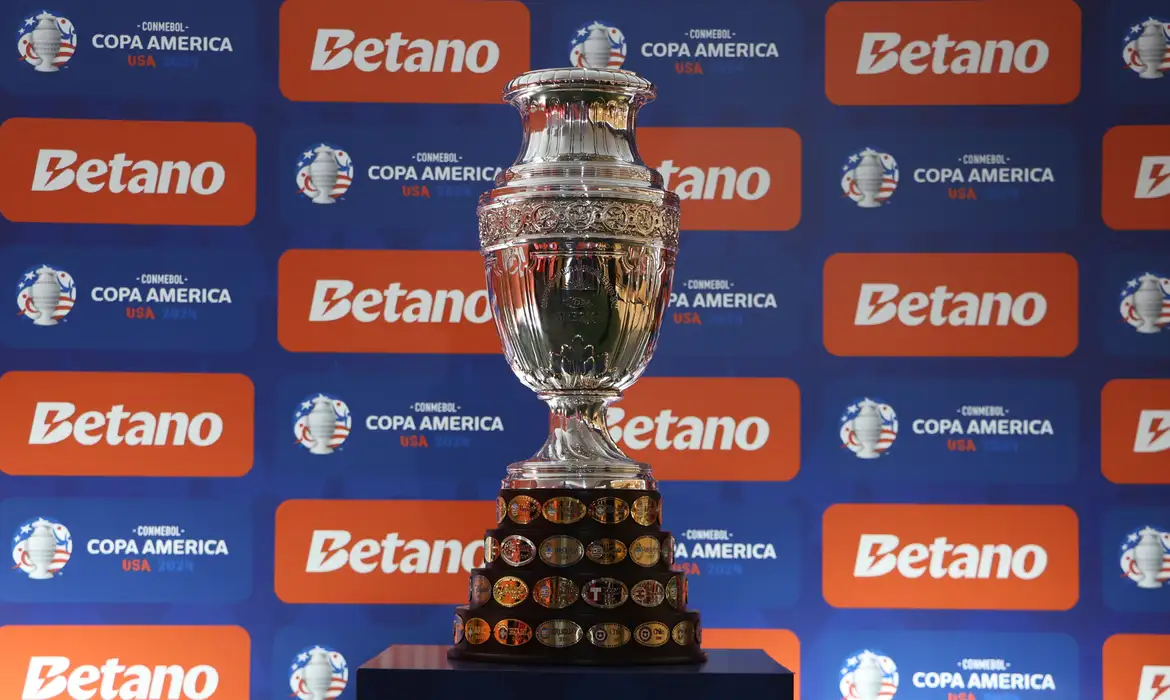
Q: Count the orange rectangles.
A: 15